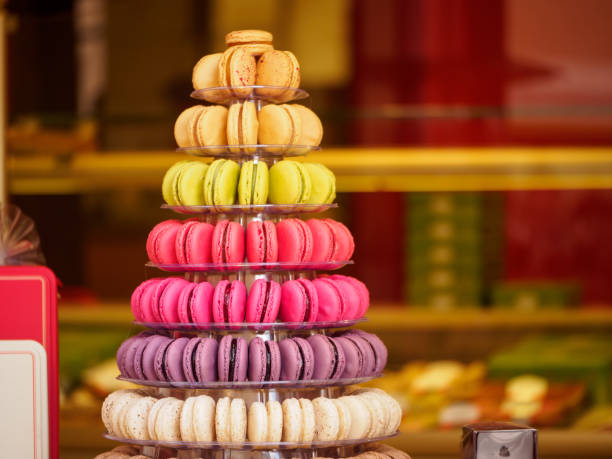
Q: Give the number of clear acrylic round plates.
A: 7